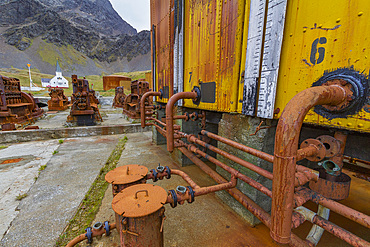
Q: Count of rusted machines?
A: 5